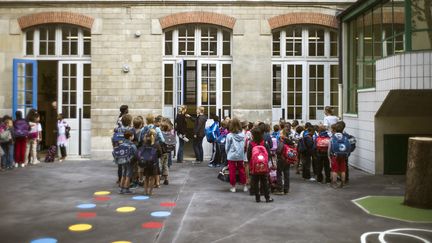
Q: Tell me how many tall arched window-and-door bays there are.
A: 3